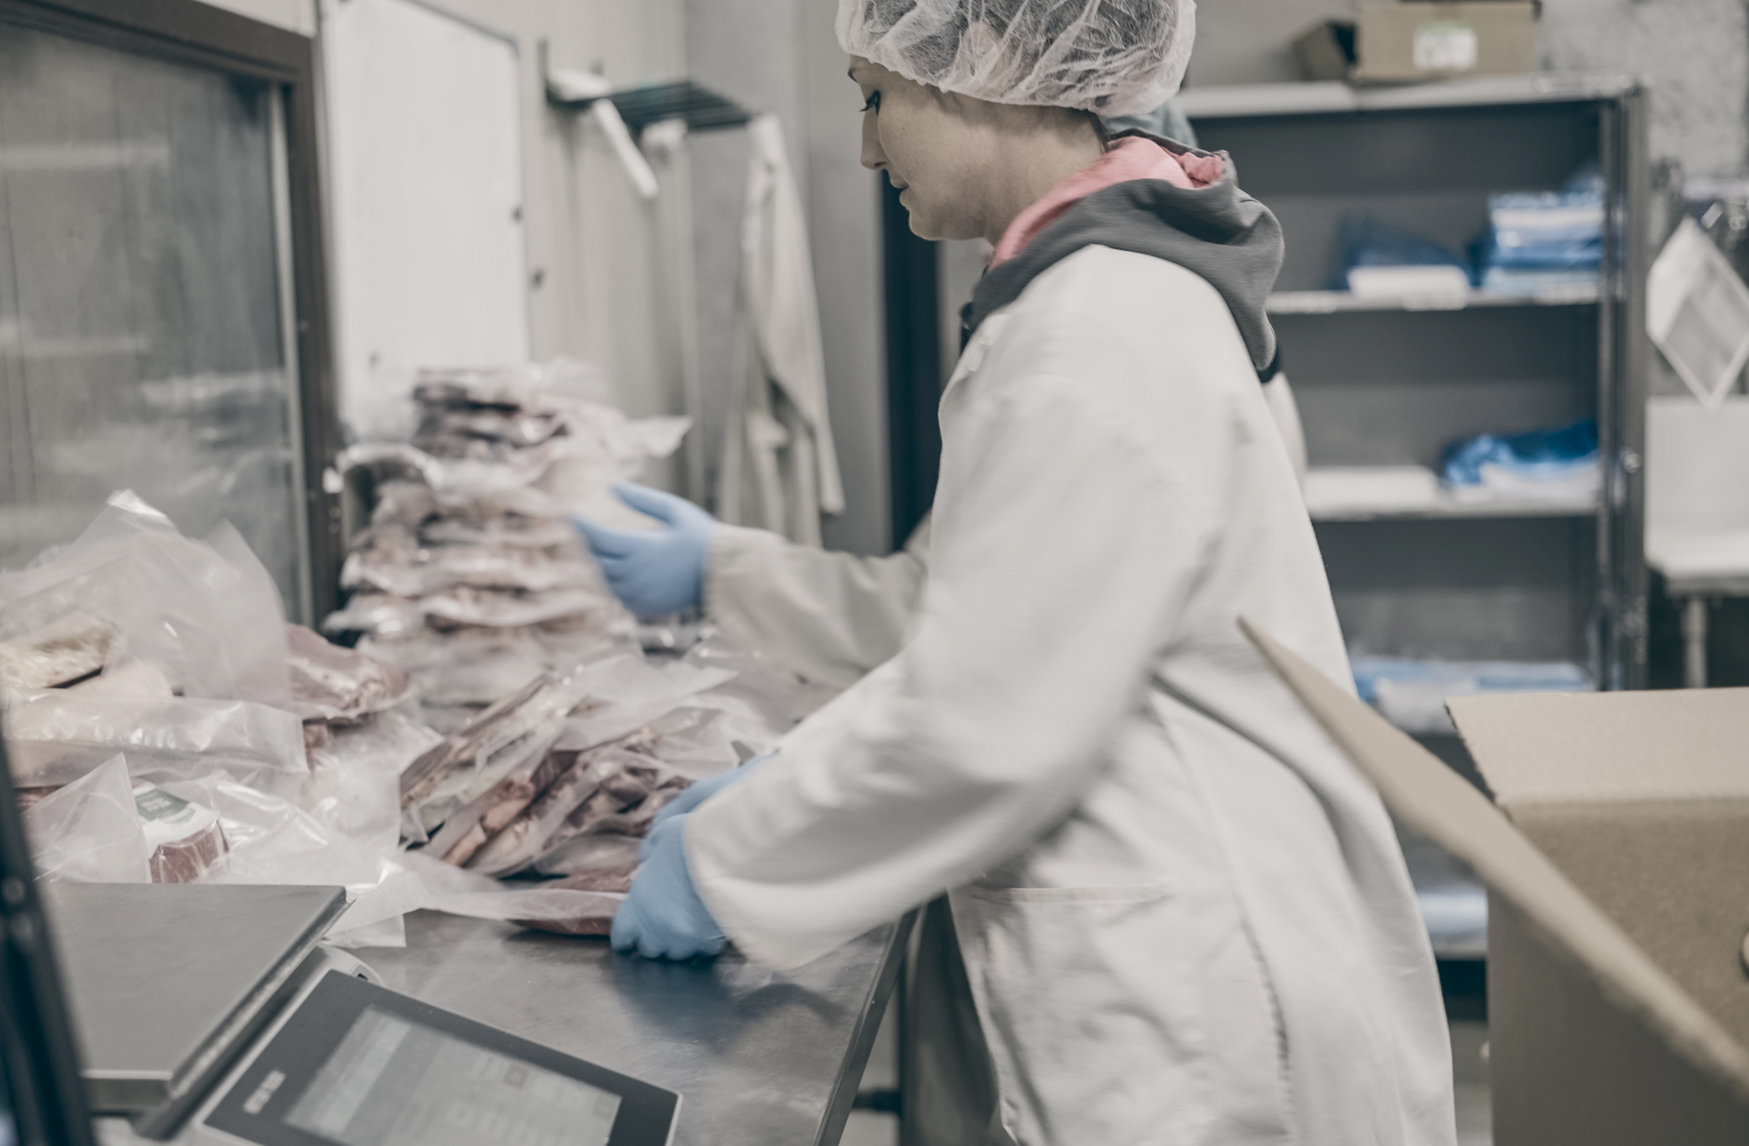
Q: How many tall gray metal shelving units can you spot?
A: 1